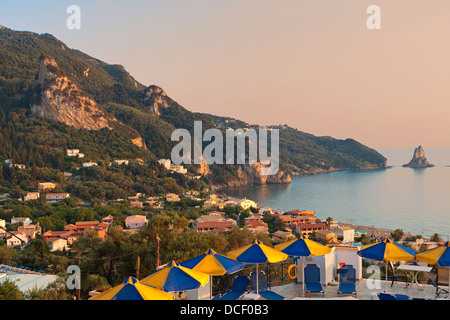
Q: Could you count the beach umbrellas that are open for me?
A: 7